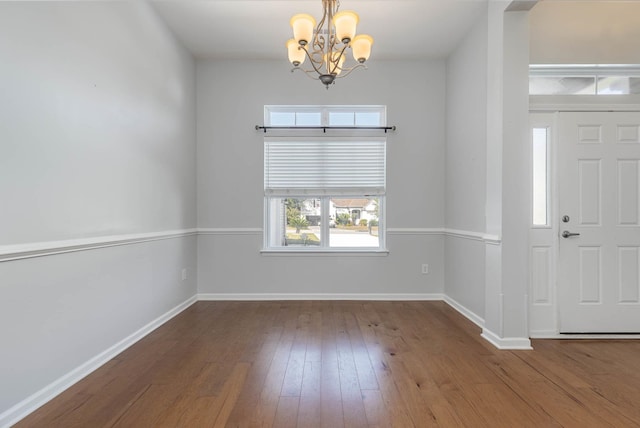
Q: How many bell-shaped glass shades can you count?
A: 5